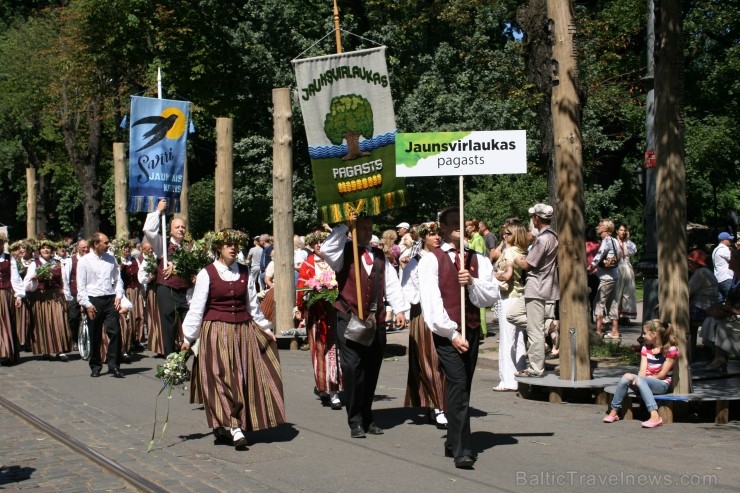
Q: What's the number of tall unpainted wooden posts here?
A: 7